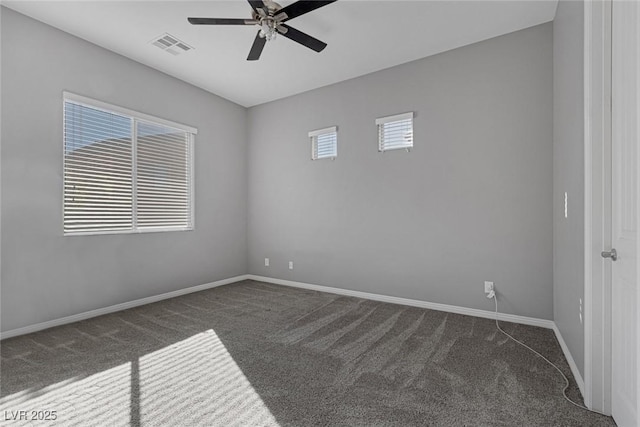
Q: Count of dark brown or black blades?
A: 5